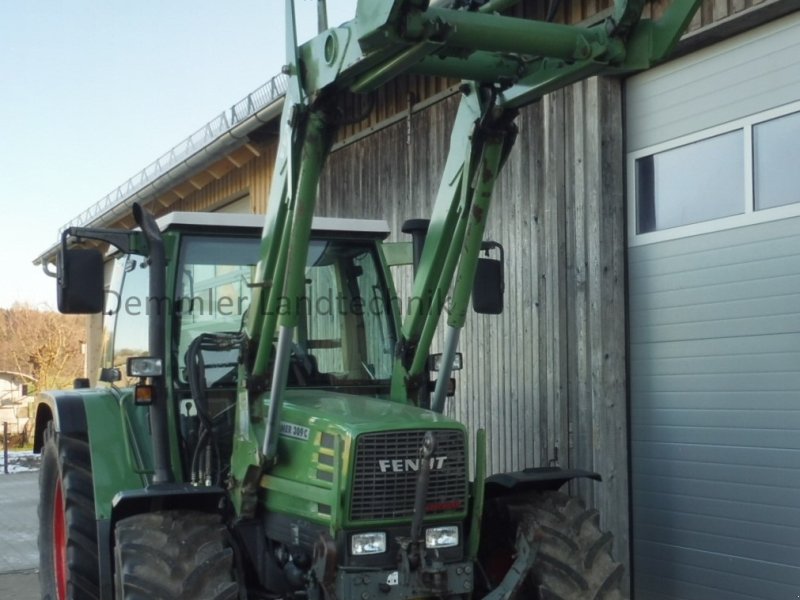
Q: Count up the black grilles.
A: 1